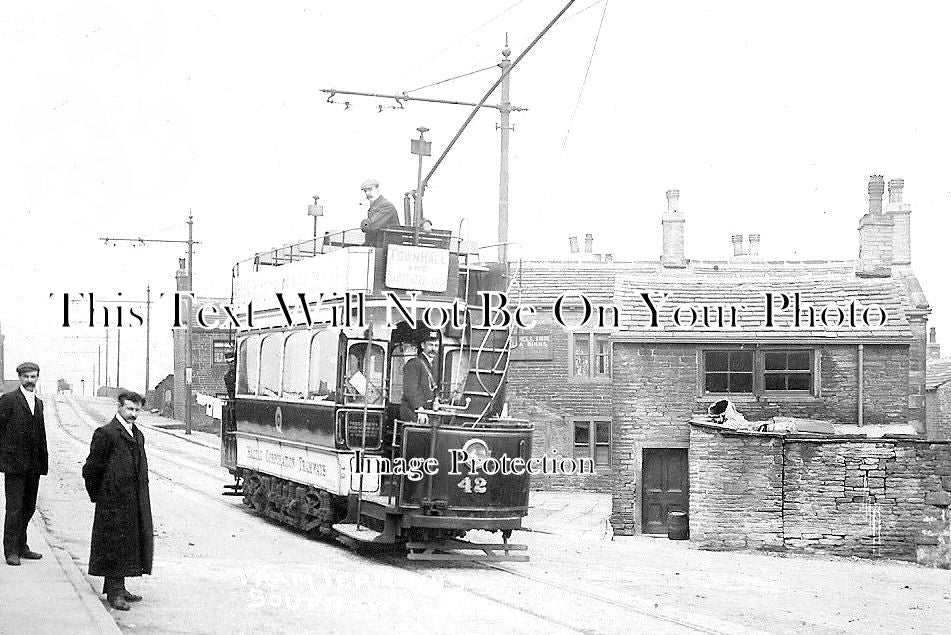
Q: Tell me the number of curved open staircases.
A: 1